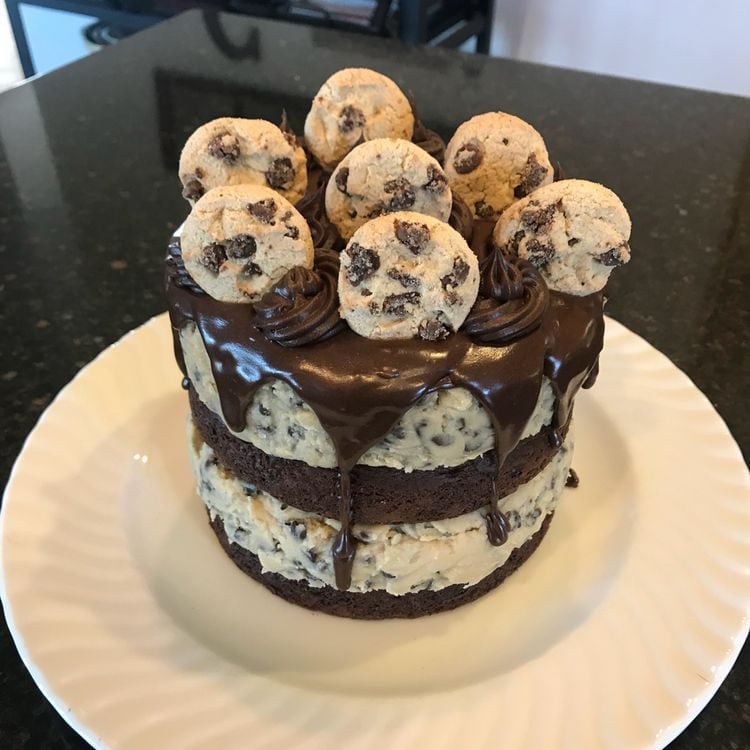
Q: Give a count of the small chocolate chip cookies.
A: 7